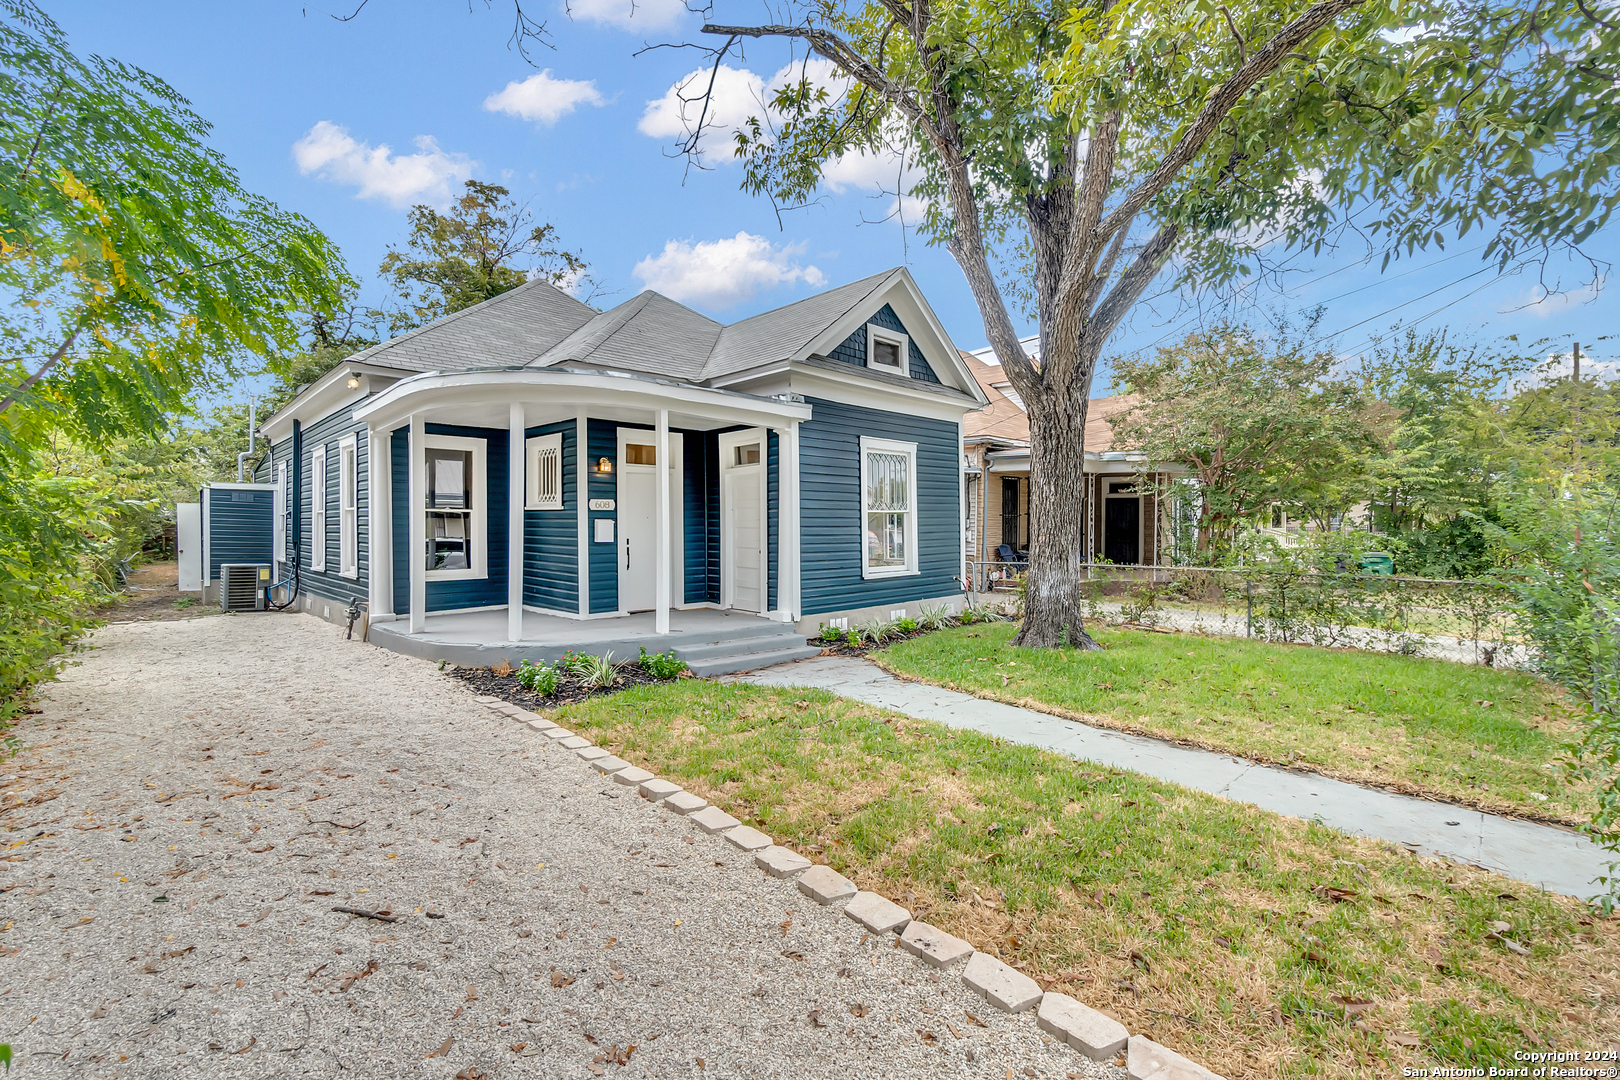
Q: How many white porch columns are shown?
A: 5